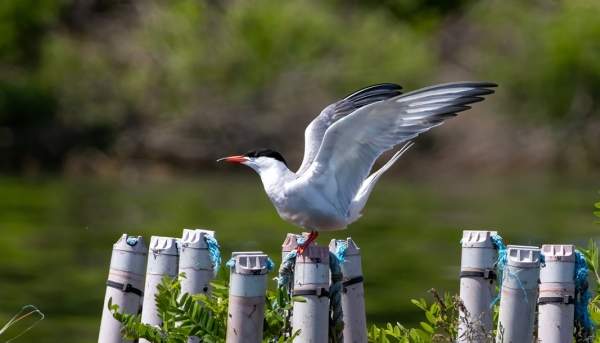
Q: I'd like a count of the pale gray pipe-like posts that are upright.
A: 10